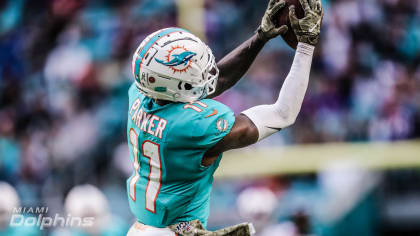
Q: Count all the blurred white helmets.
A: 3